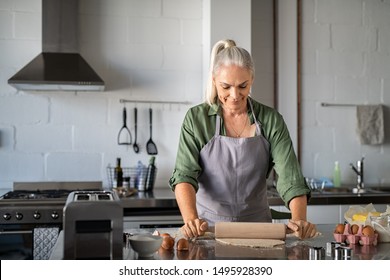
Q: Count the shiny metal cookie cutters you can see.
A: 3